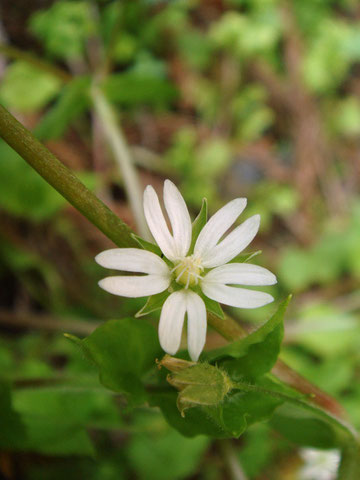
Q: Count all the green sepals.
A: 5